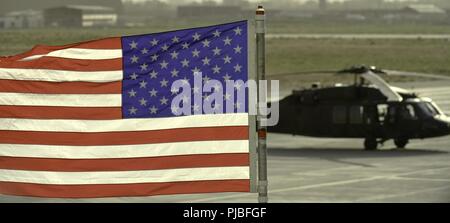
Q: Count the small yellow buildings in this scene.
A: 0